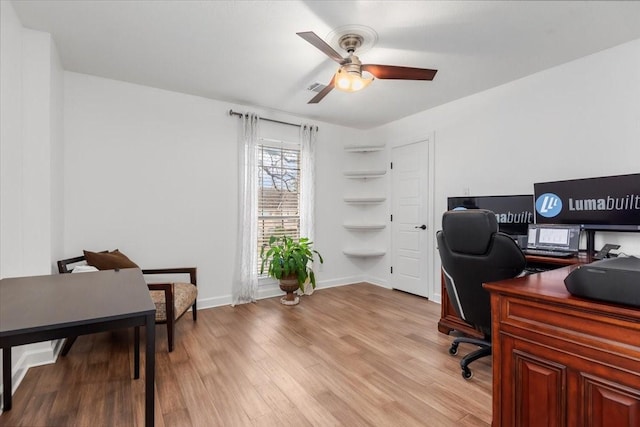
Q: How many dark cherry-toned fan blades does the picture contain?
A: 3